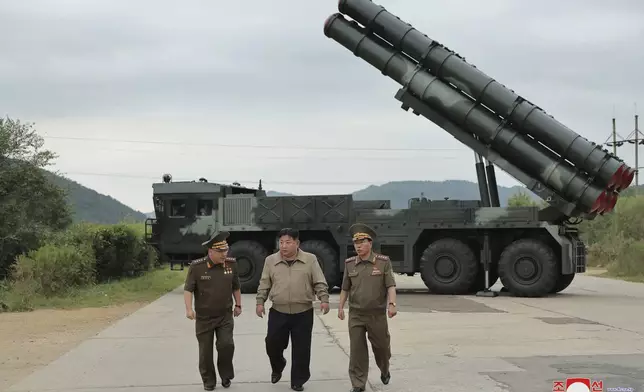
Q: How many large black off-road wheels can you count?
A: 4